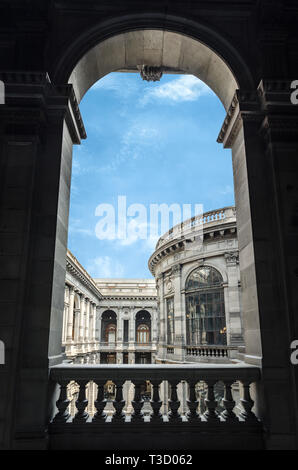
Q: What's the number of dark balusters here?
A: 11